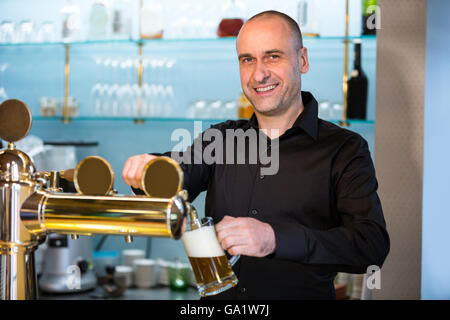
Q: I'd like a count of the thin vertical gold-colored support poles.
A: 3